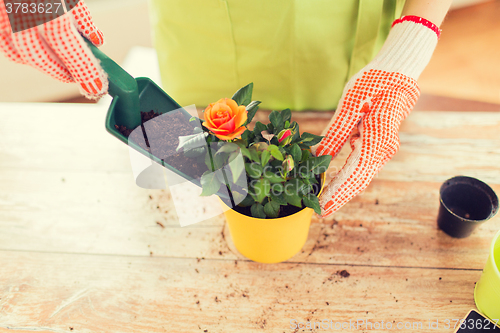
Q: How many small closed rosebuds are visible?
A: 2